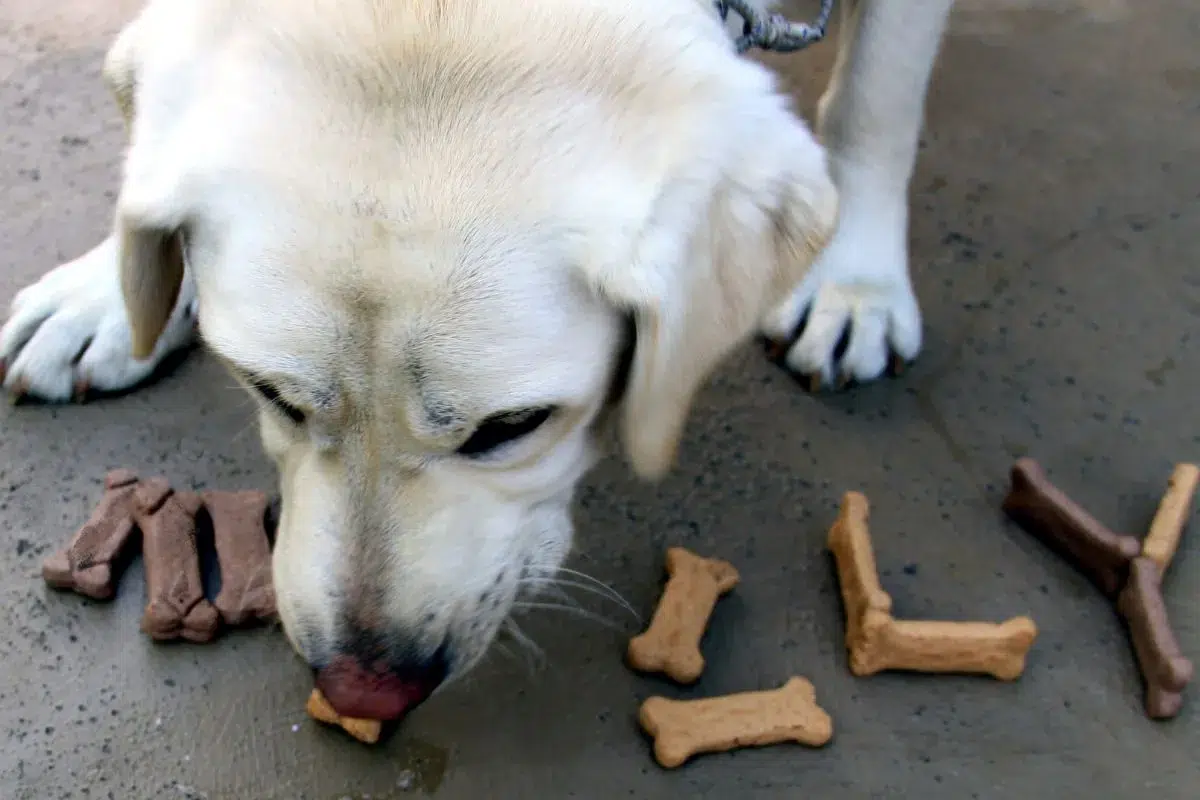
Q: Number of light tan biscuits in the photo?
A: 6